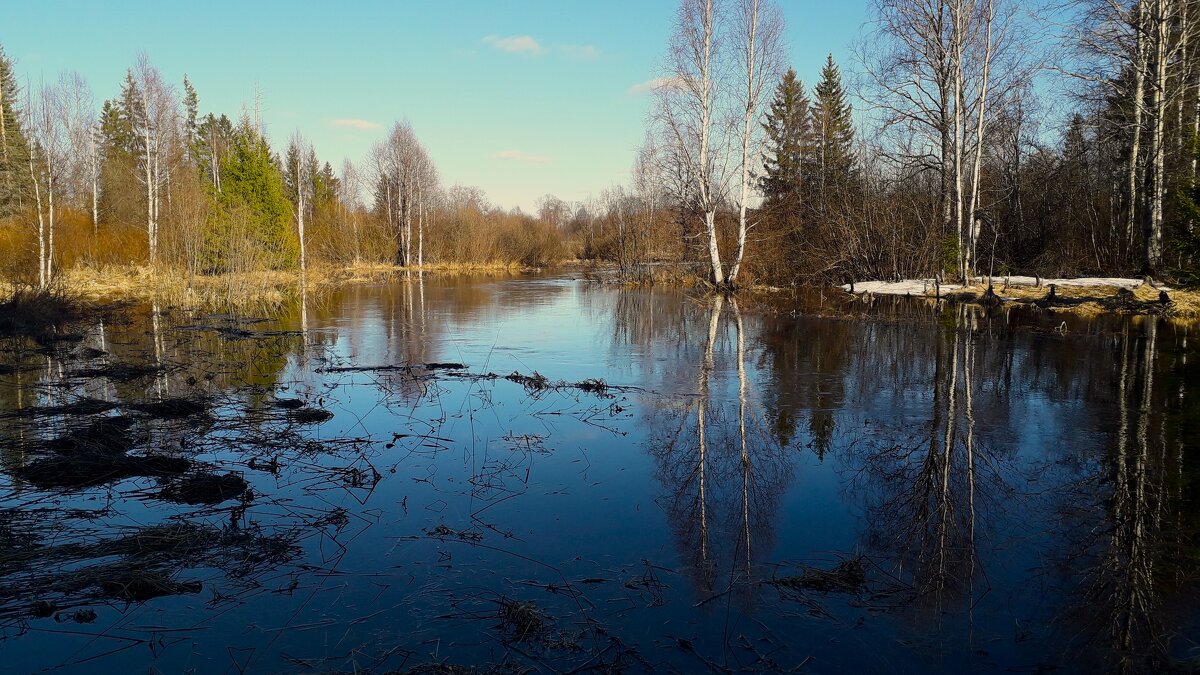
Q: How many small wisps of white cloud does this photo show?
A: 5